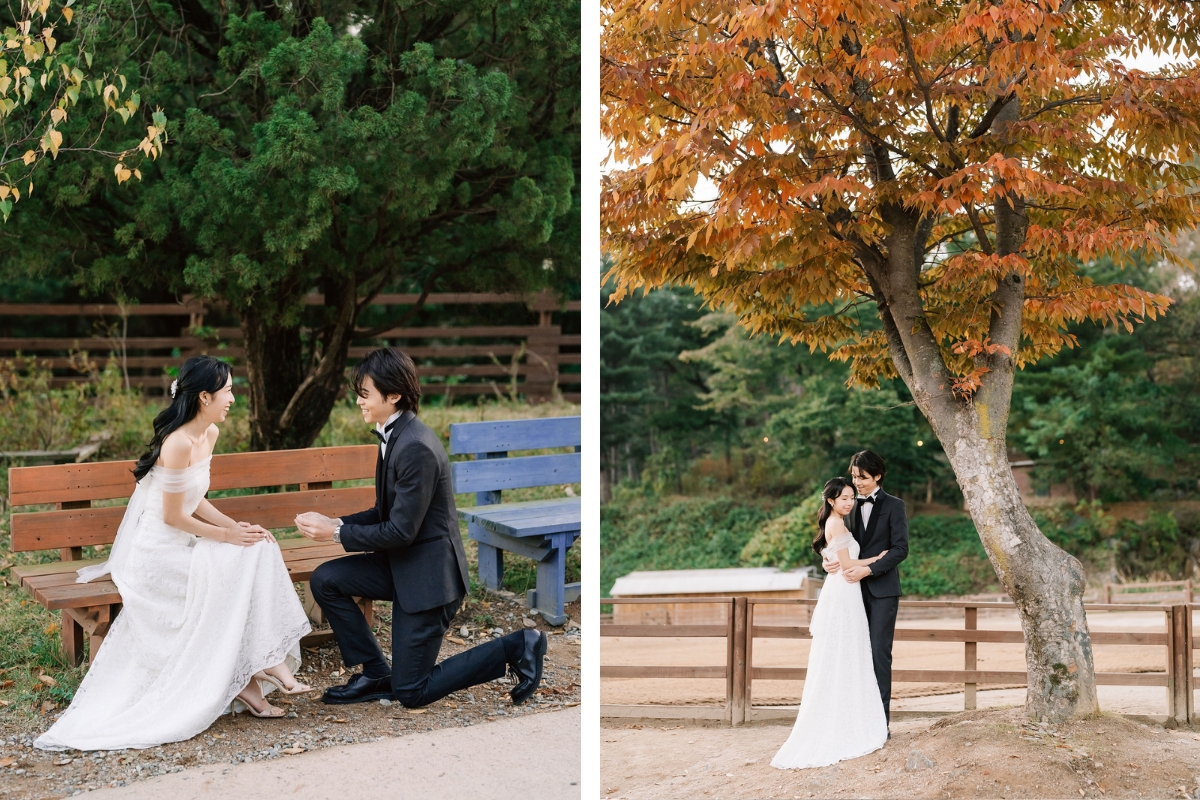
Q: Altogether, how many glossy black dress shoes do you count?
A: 2